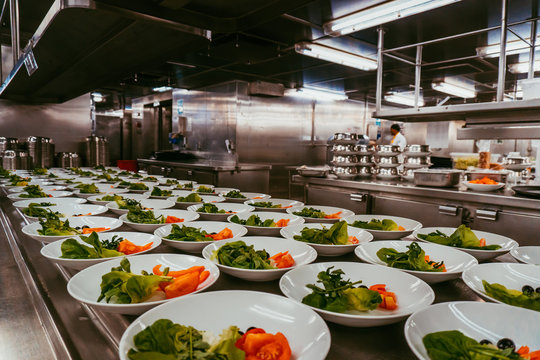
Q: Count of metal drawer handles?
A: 3